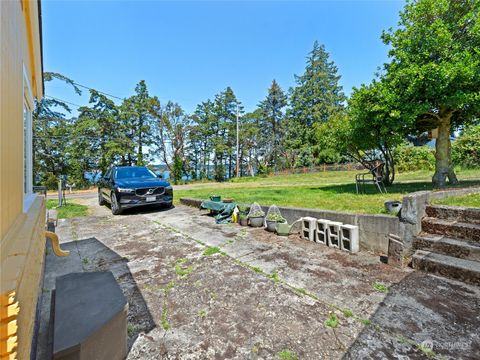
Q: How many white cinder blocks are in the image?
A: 4